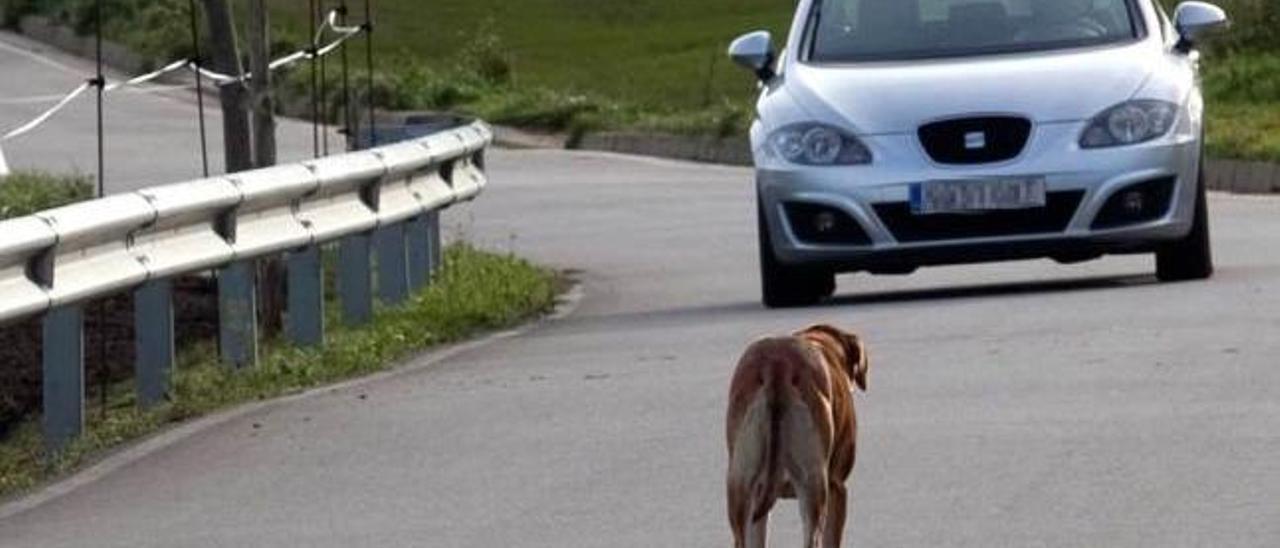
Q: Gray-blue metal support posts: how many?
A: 8